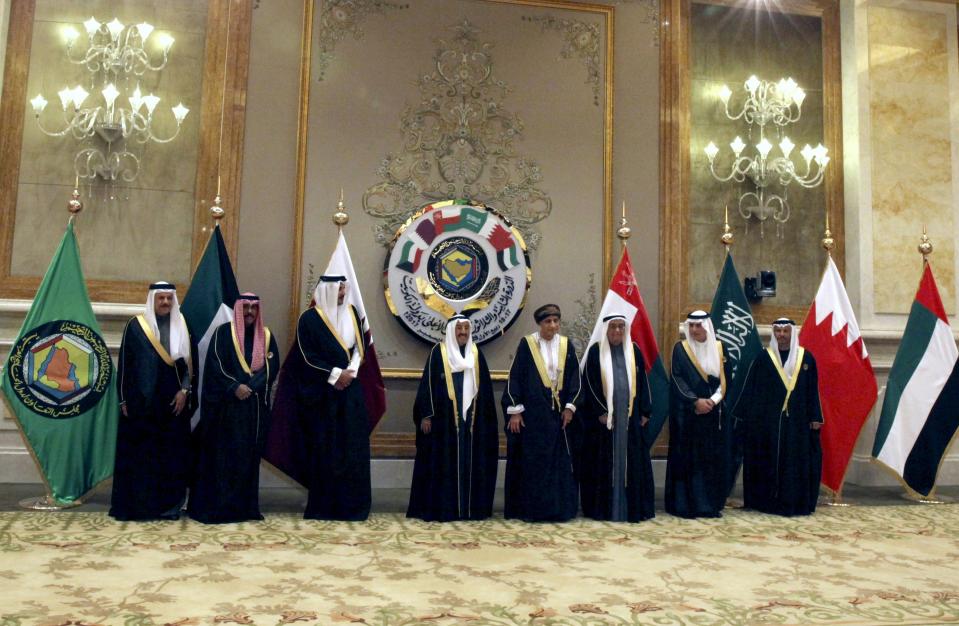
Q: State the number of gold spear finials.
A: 7